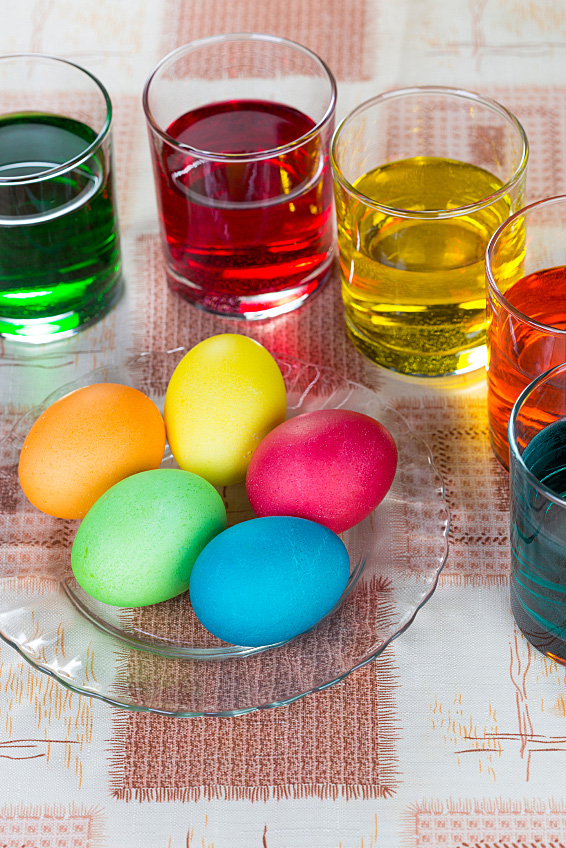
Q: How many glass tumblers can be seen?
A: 5